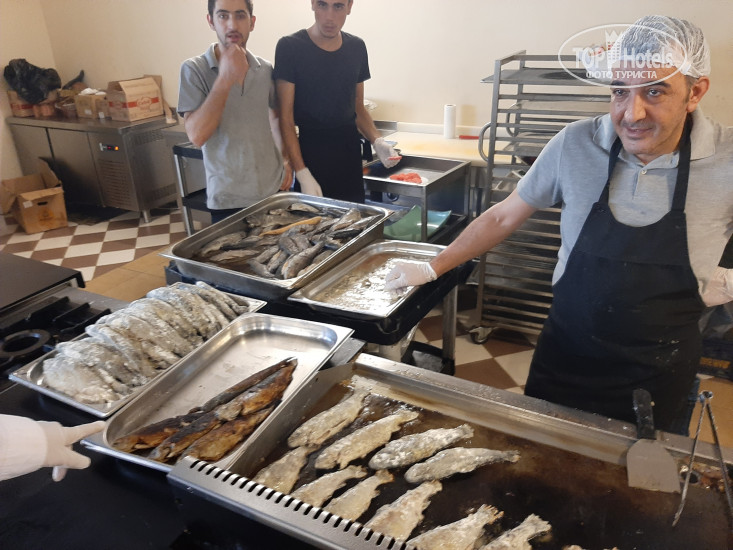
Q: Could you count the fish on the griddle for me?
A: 10